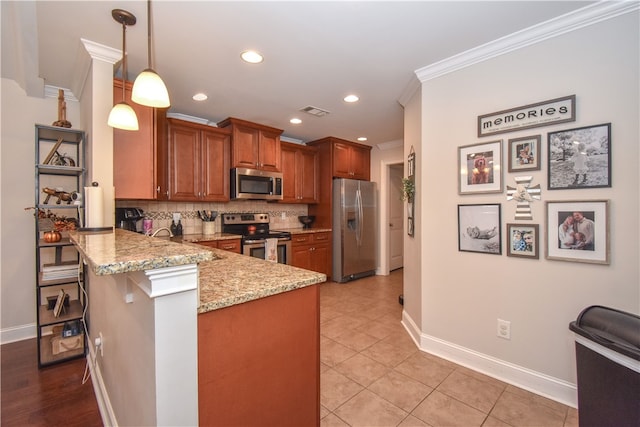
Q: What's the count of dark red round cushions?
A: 0